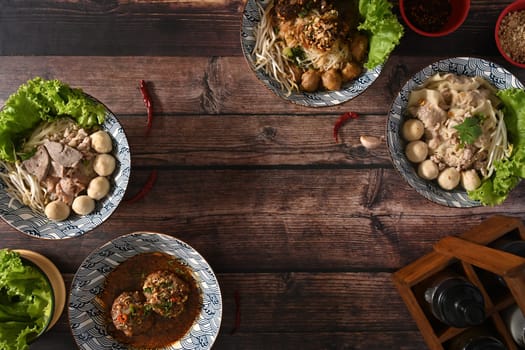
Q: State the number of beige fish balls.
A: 10